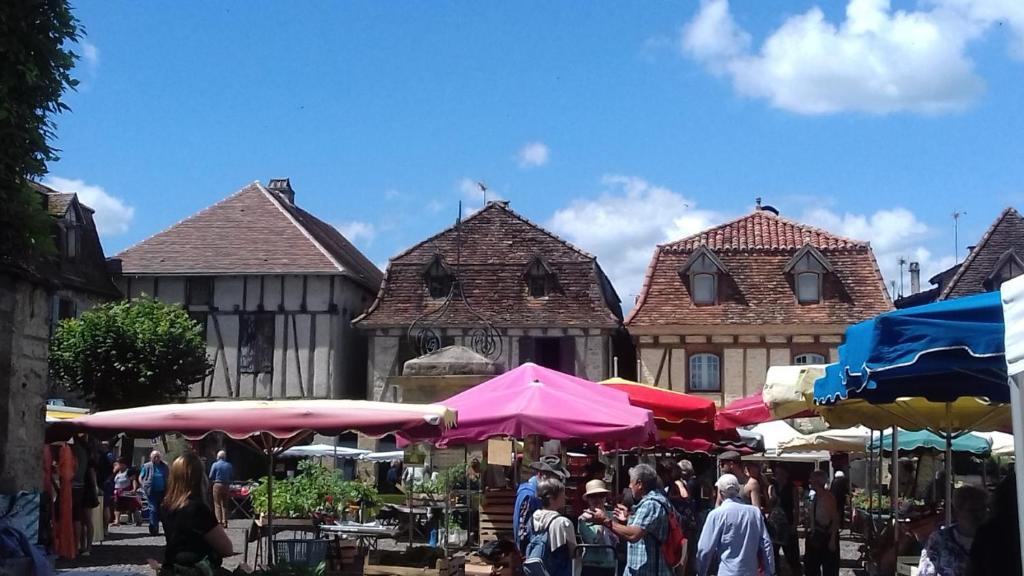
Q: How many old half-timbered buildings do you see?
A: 3